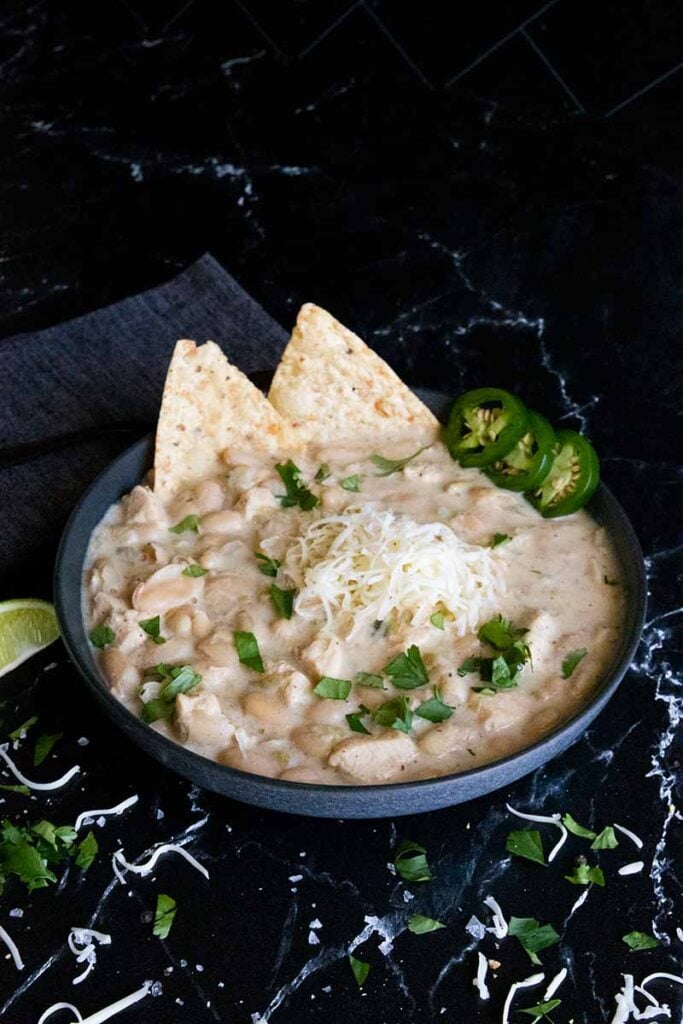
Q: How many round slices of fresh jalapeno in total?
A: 3